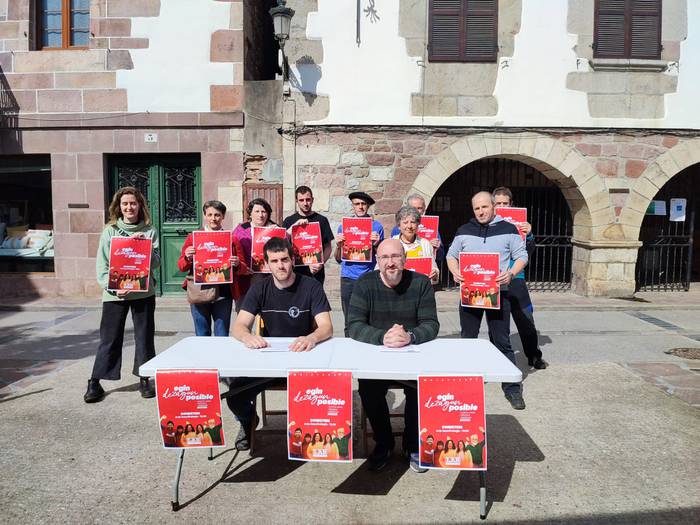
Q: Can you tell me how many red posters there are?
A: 12